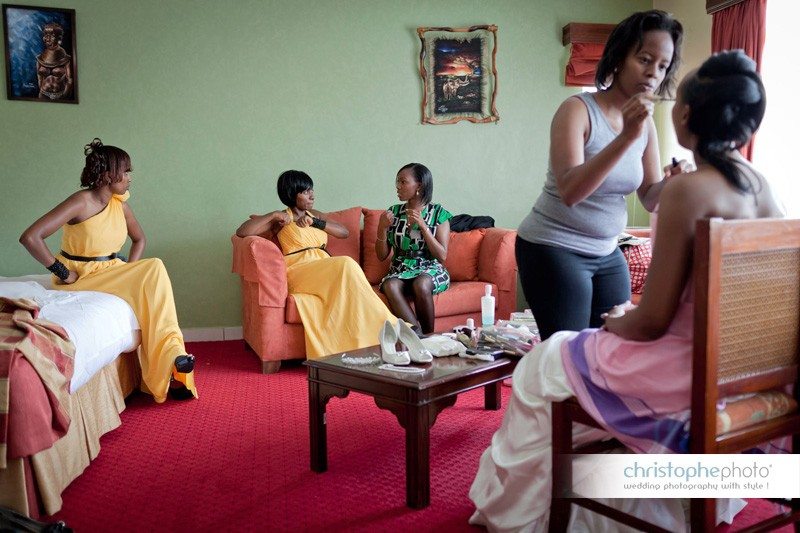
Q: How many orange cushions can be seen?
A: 3